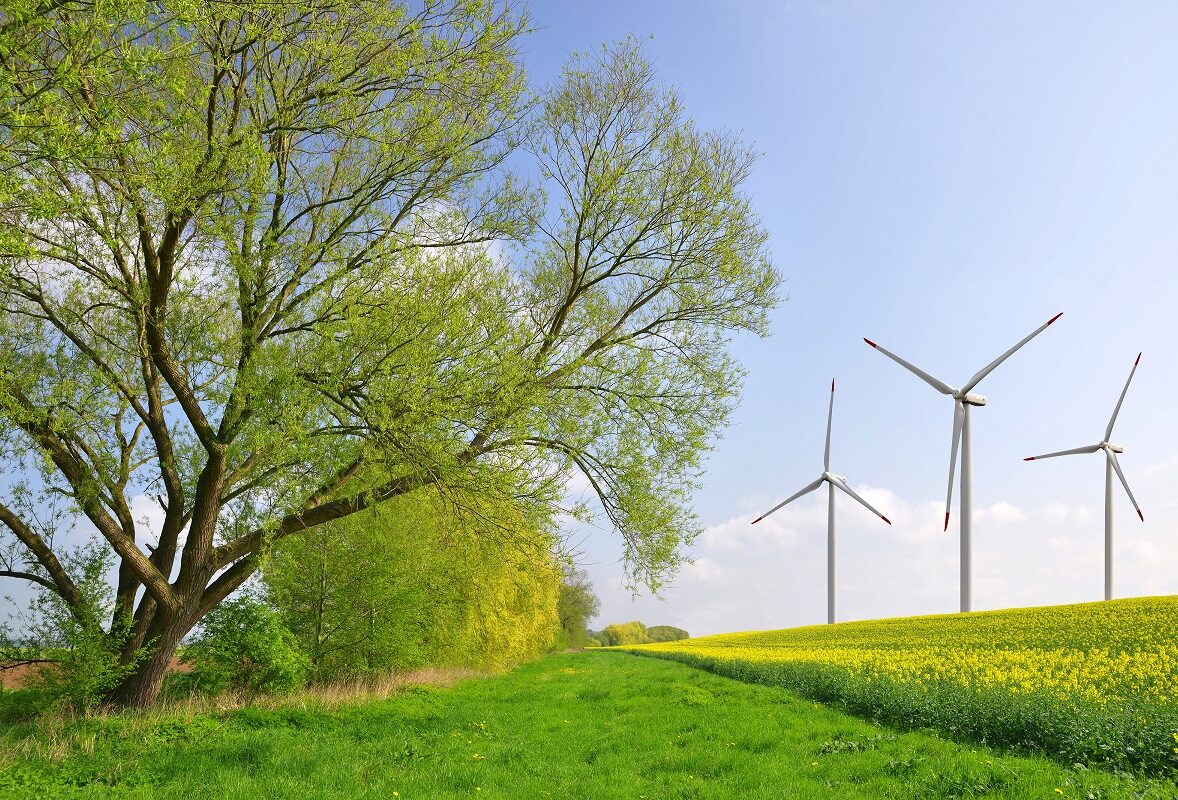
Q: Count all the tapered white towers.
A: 3